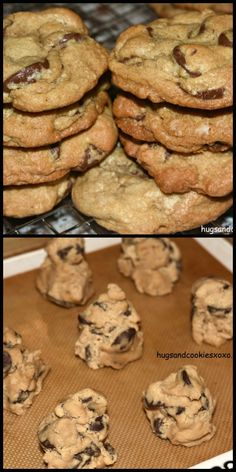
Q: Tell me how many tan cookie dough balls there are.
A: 7